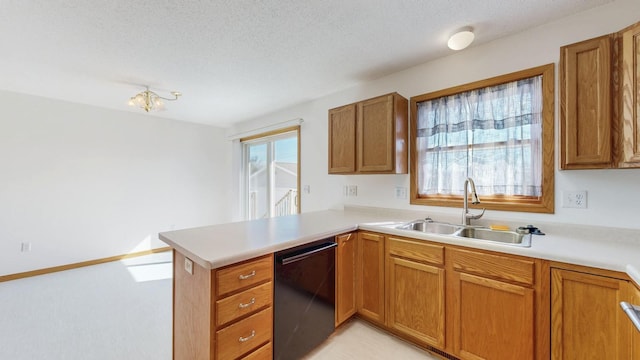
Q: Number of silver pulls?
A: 3